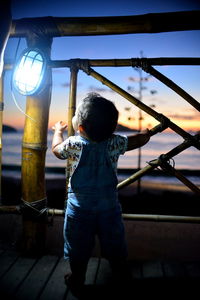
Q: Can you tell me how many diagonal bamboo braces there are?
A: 5